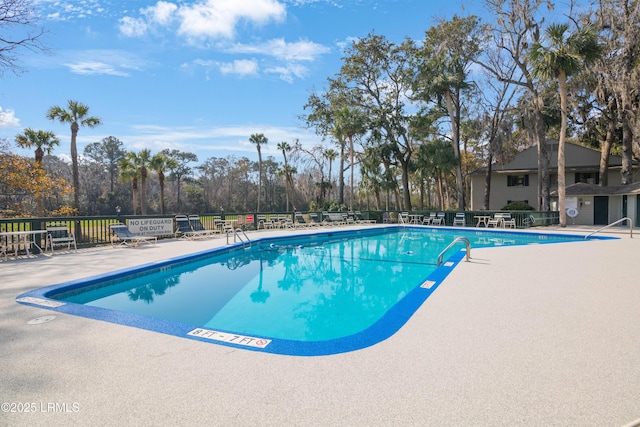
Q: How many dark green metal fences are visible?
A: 1